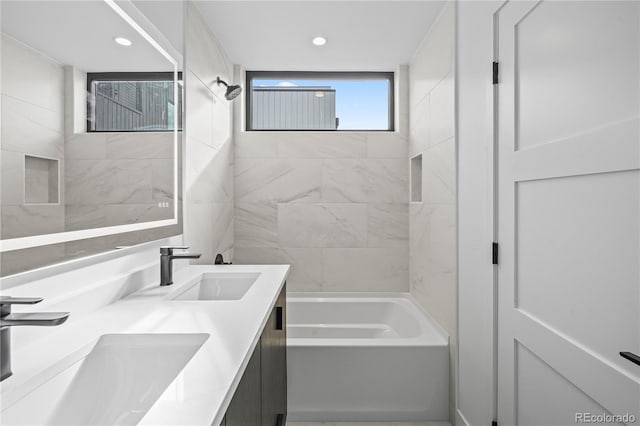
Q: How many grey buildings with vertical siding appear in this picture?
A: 1